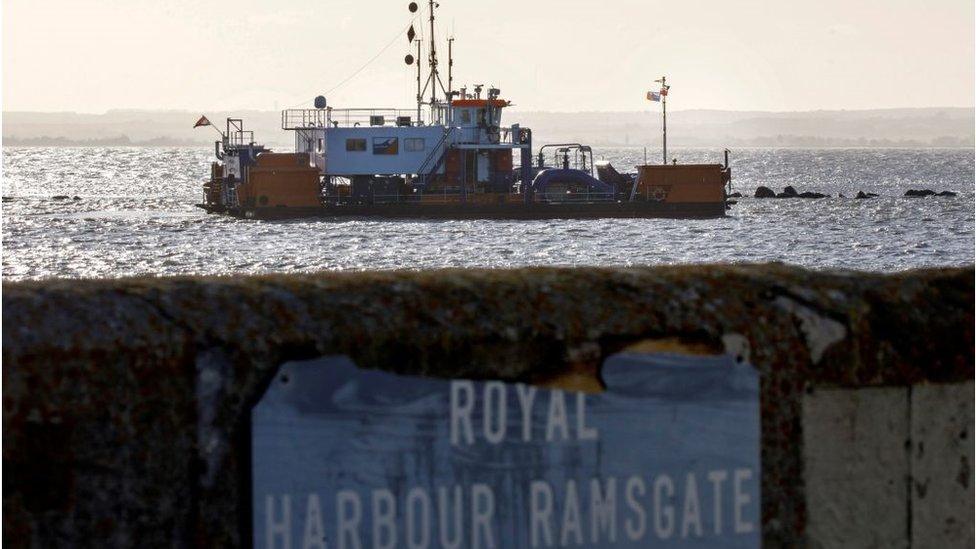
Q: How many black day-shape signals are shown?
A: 3